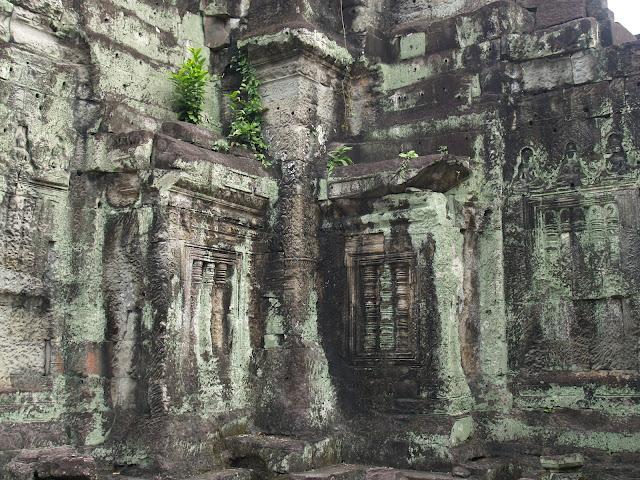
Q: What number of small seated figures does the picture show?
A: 3